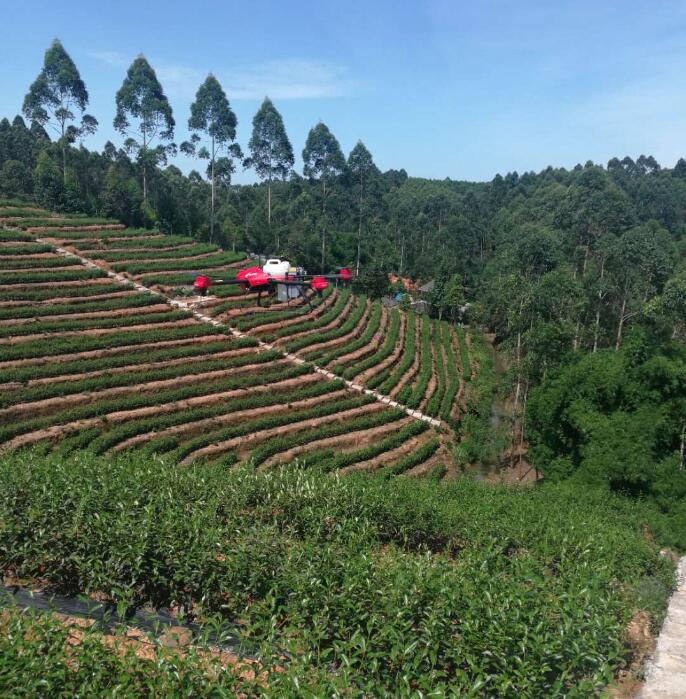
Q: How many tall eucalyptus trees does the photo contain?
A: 6